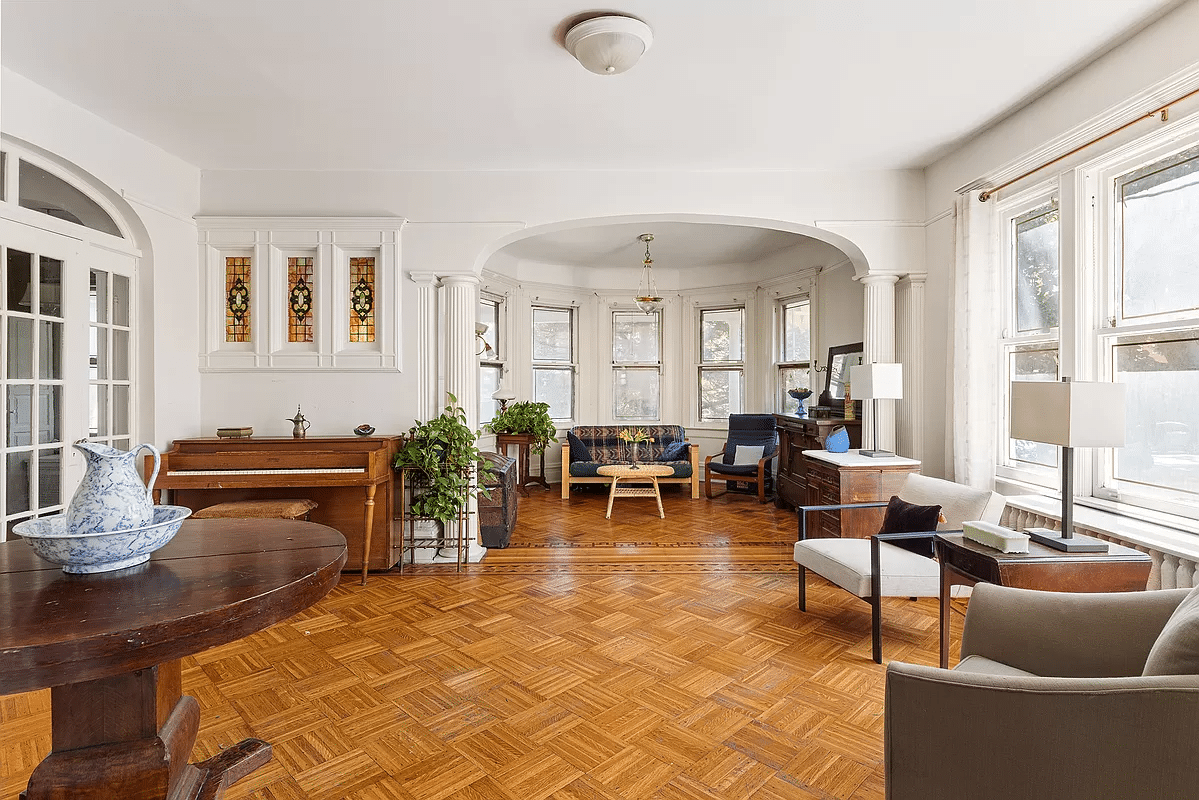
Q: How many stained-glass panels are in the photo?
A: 3